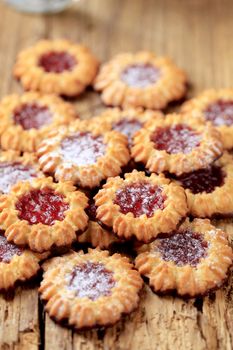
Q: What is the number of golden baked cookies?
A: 15